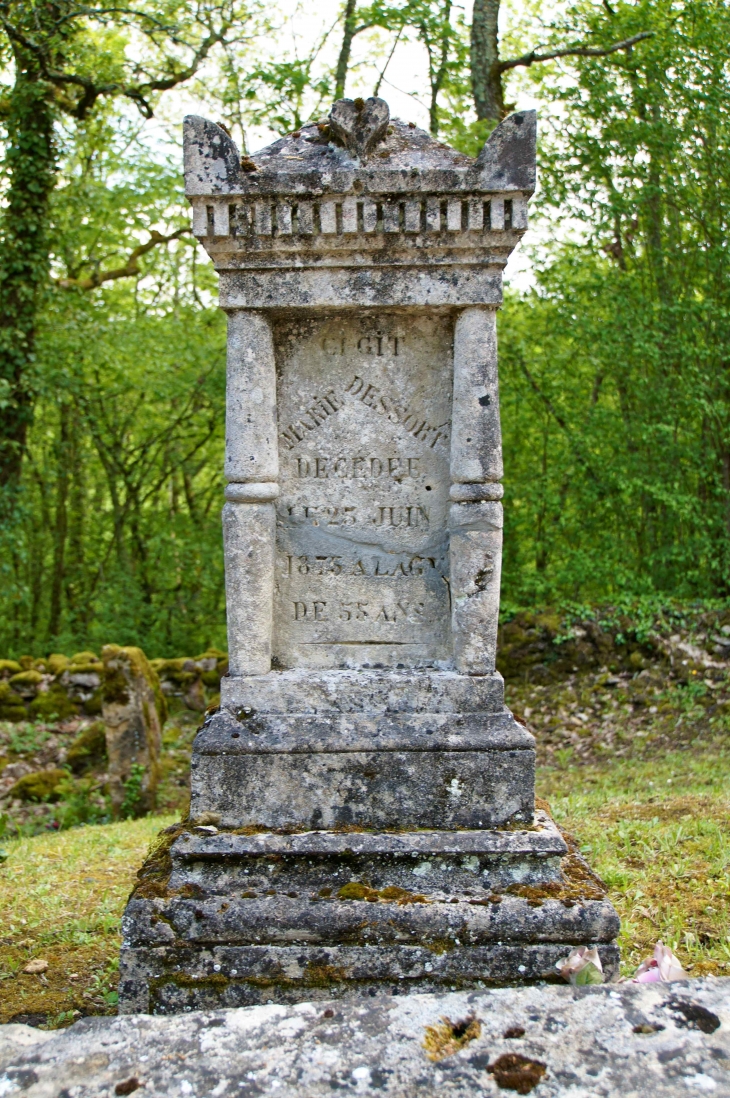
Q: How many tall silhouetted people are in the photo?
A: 0